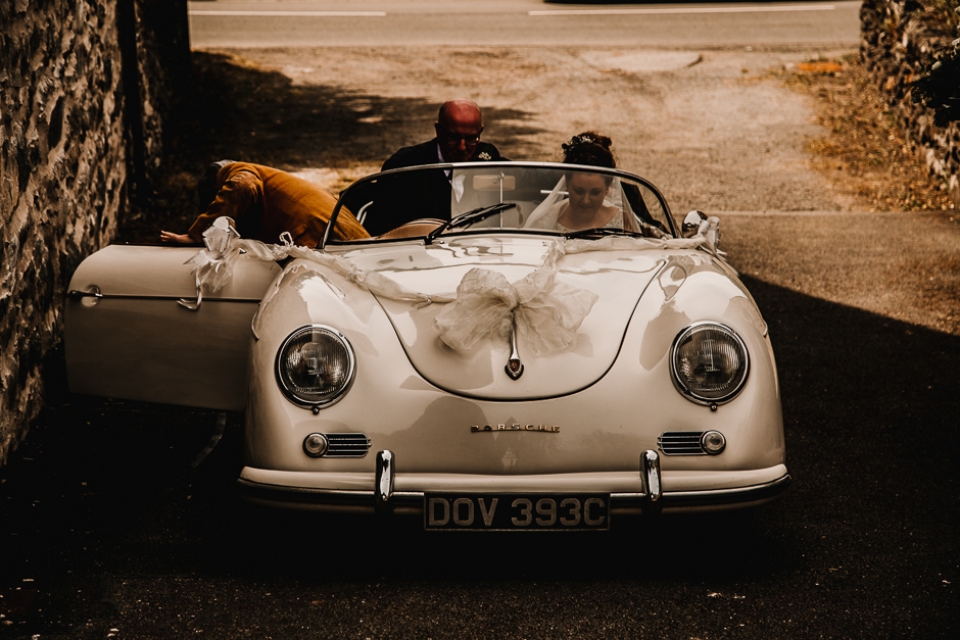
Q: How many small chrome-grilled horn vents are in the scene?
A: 2